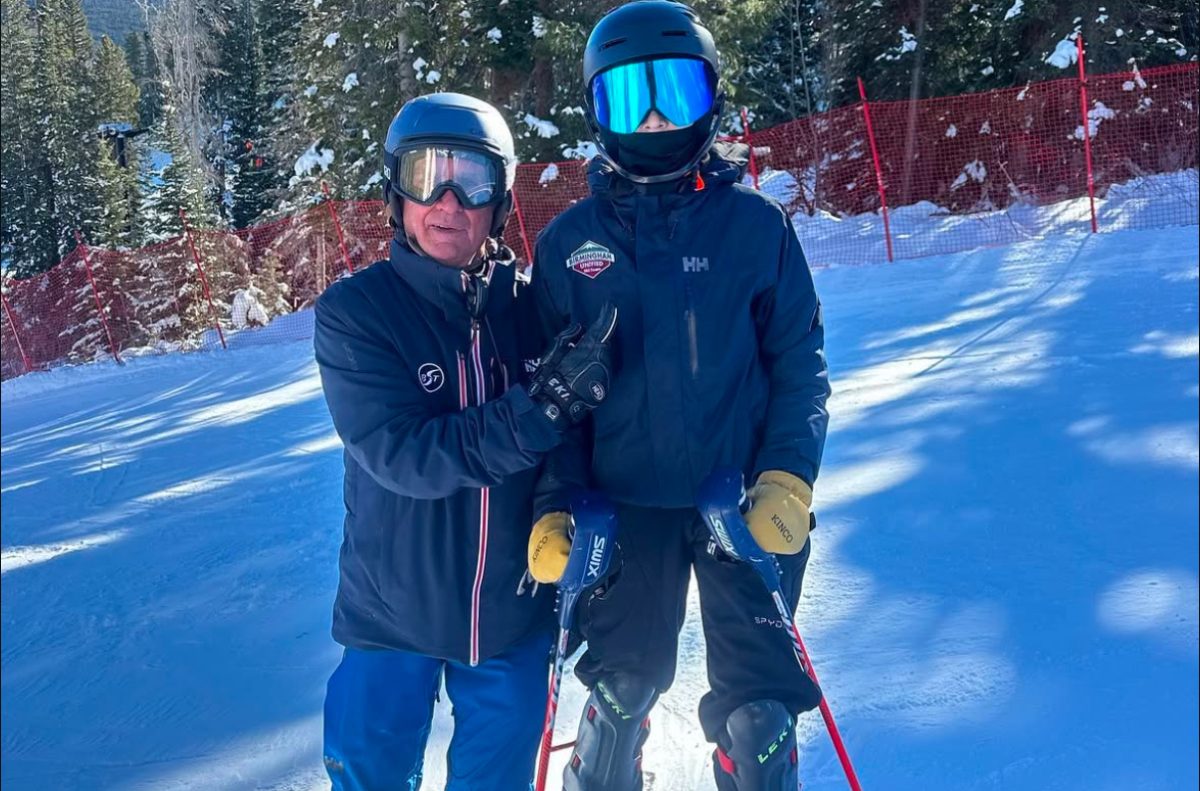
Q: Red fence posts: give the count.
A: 8